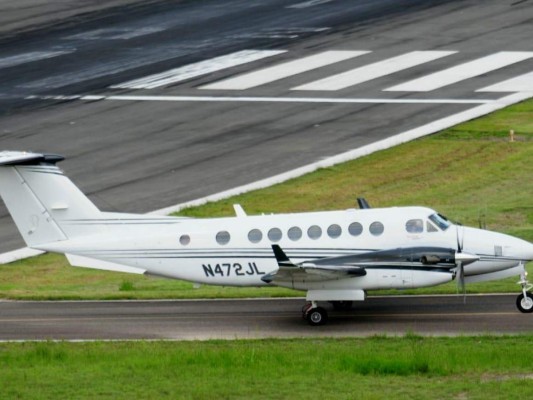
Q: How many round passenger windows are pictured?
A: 9